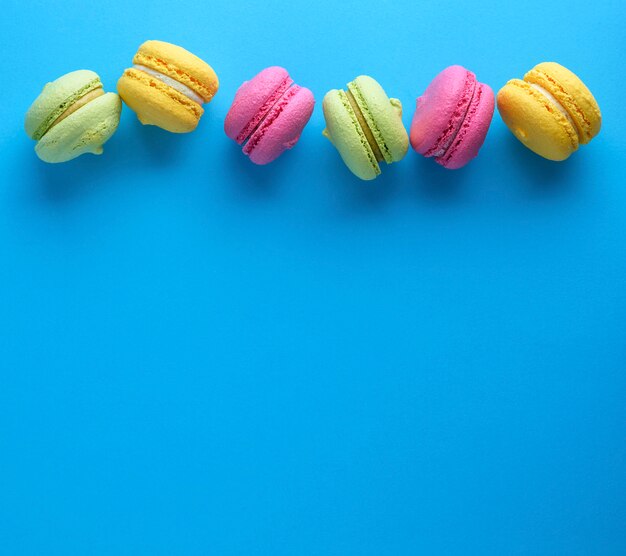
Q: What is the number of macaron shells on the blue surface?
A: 12